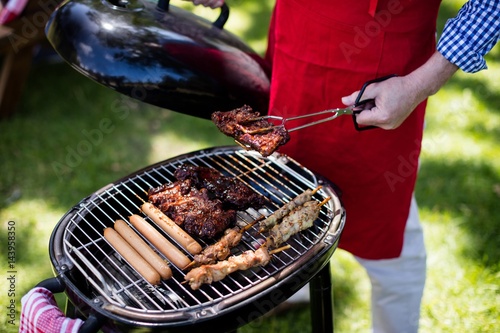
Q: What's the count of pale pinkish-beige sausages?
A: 4